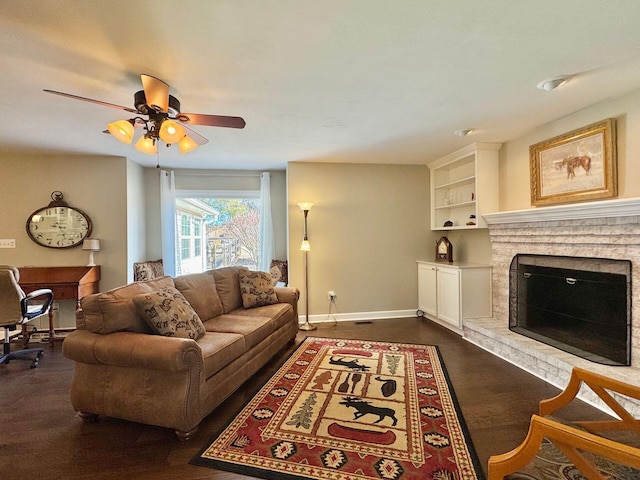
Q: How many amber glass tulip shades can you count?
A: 4